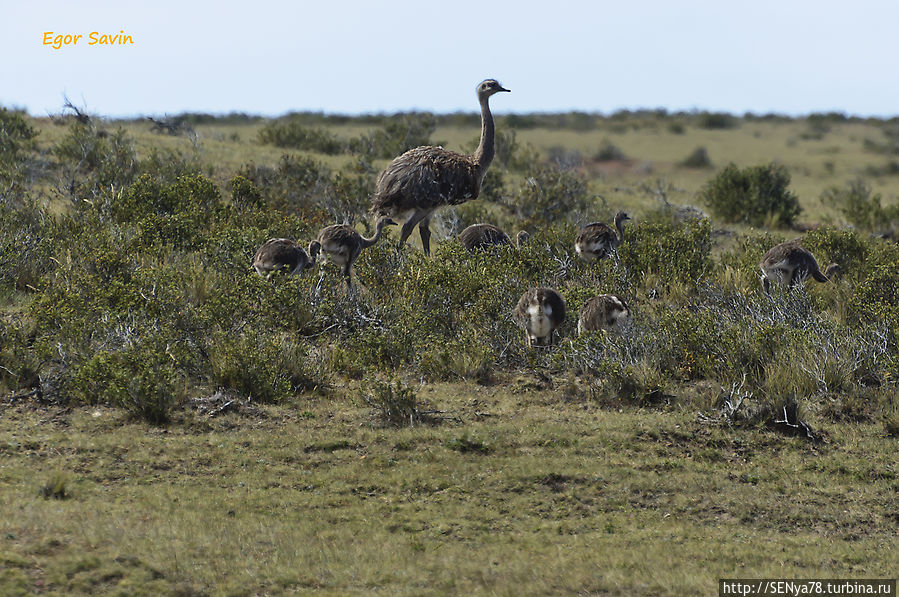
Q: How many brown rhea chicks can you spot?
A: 7